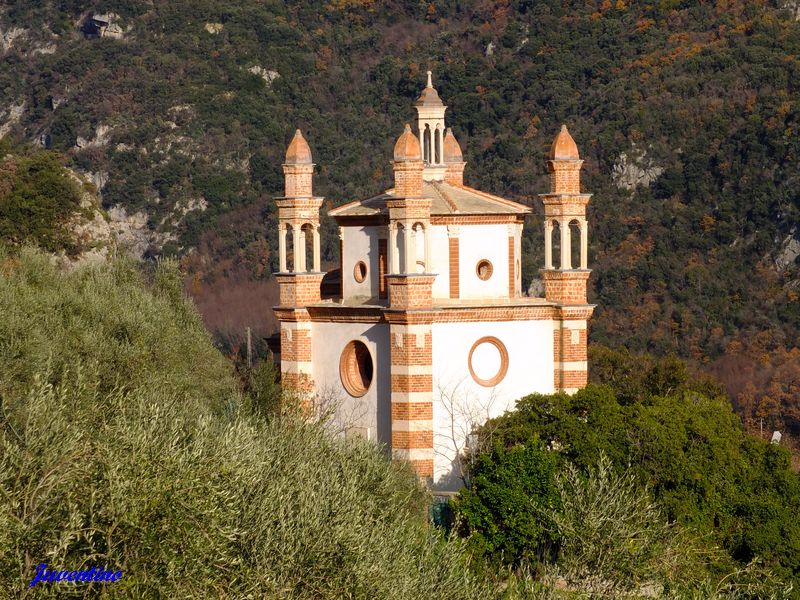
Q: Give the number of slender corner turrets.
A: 4